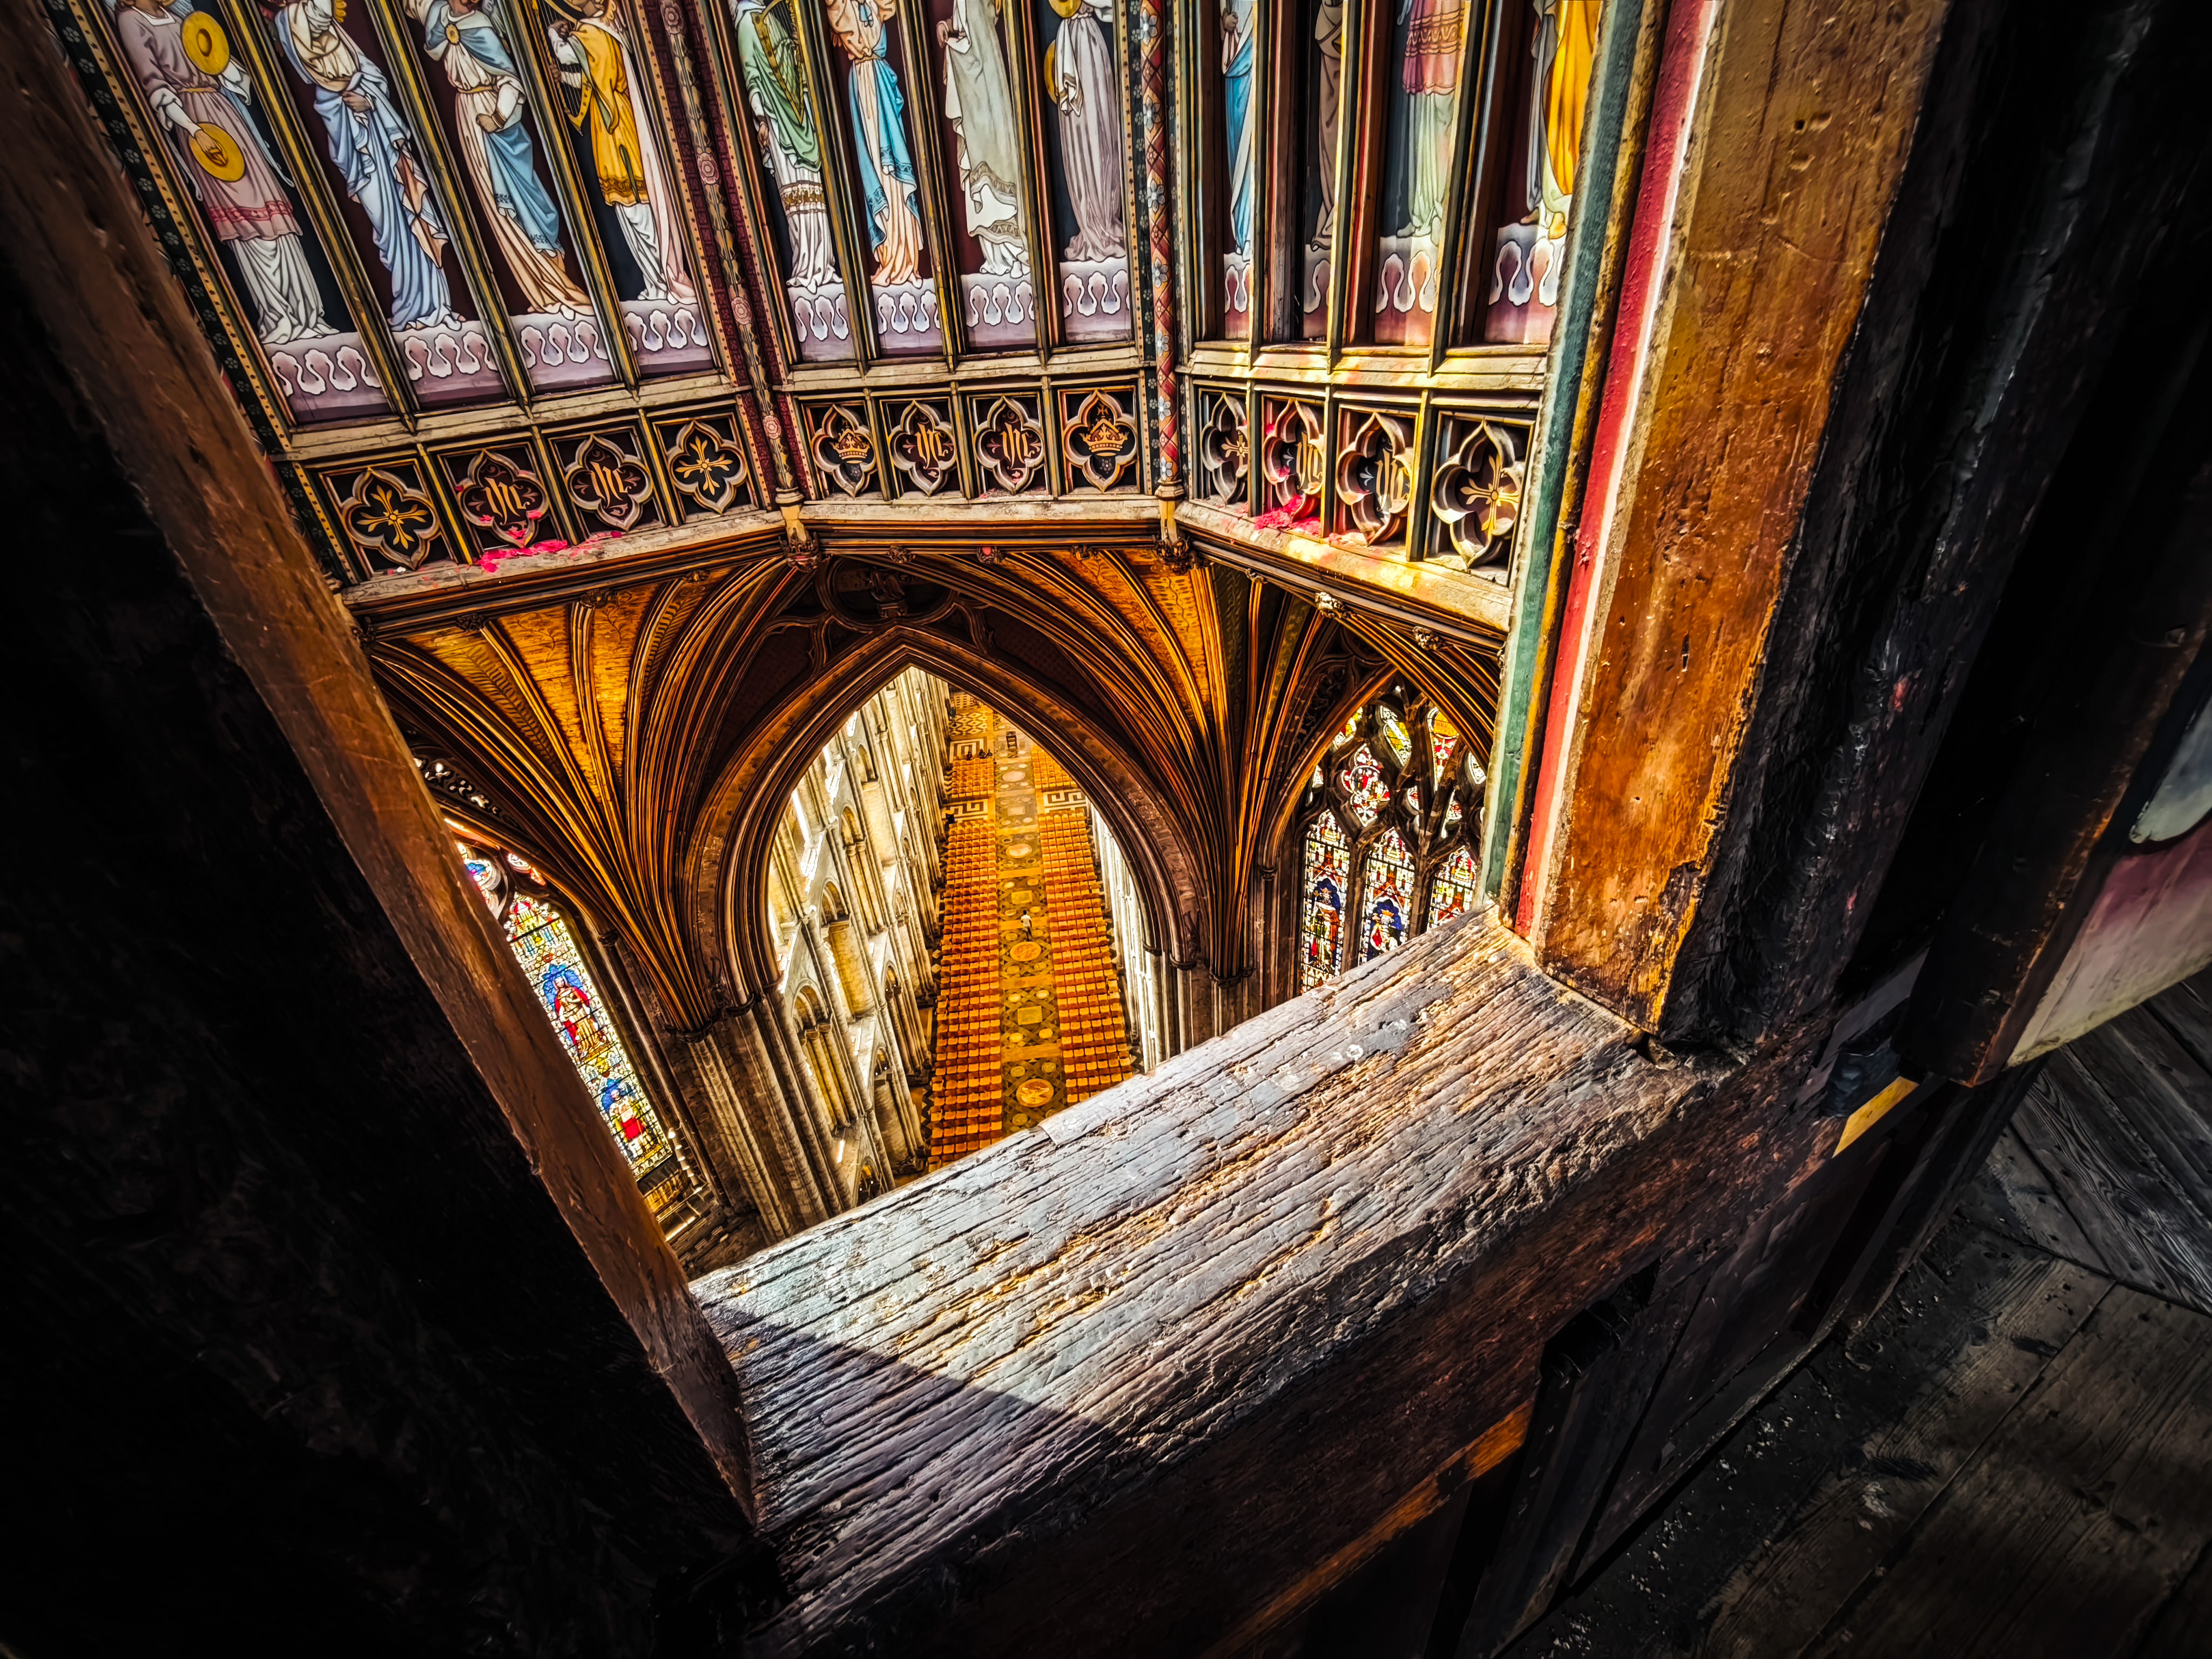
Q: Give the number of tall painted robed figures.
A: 12